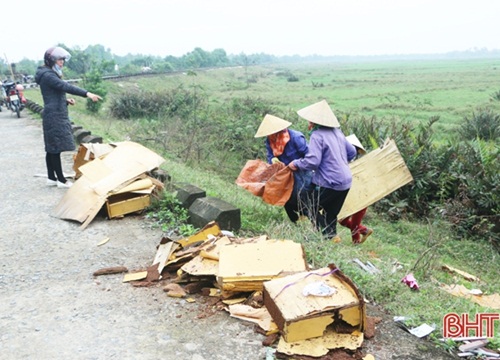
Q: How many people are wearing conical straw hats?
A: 3